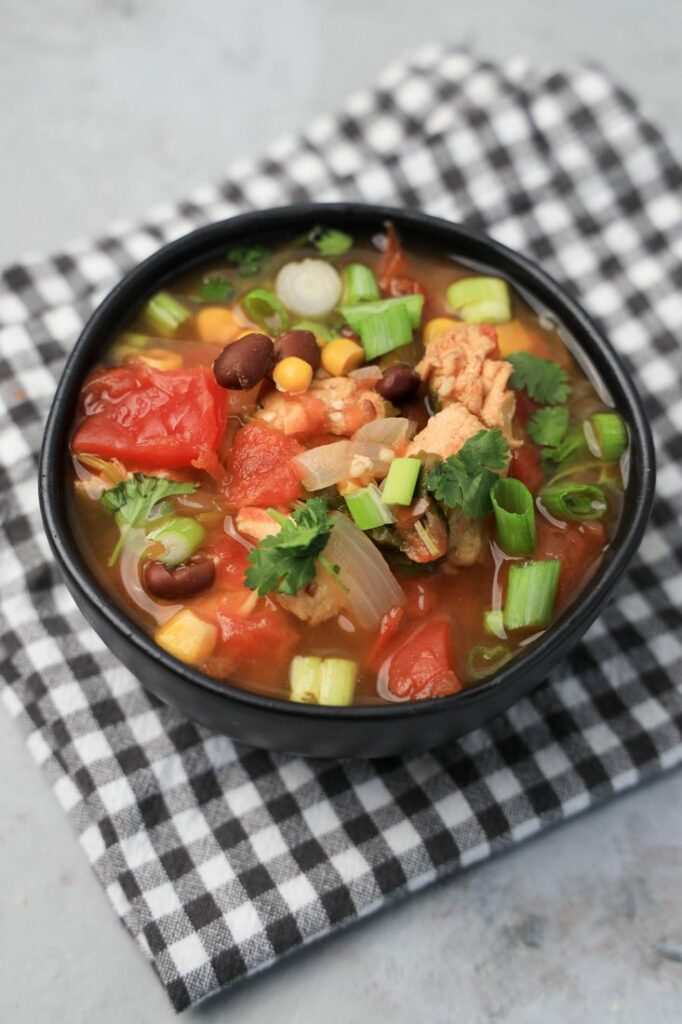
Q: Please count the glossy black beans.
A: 4